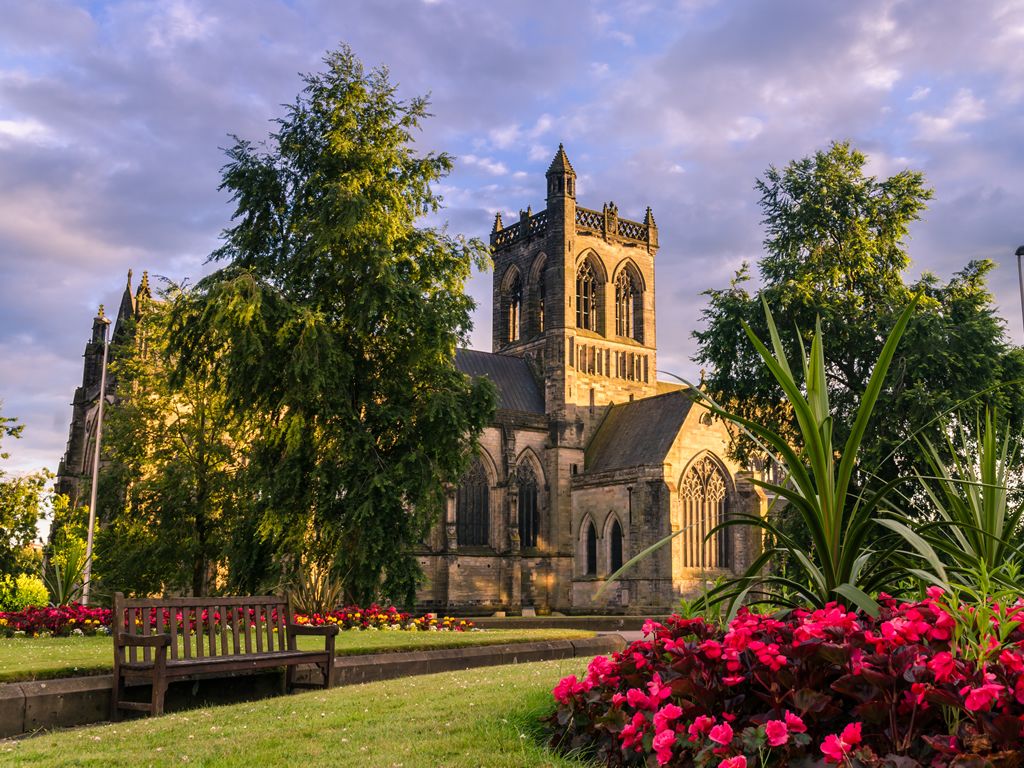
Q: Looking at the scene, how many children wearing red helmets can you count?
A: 0